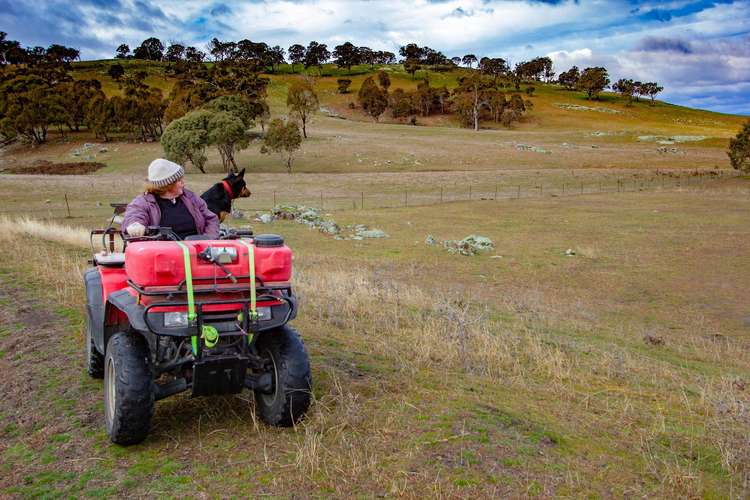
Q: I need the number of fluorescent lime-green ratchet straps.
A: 2